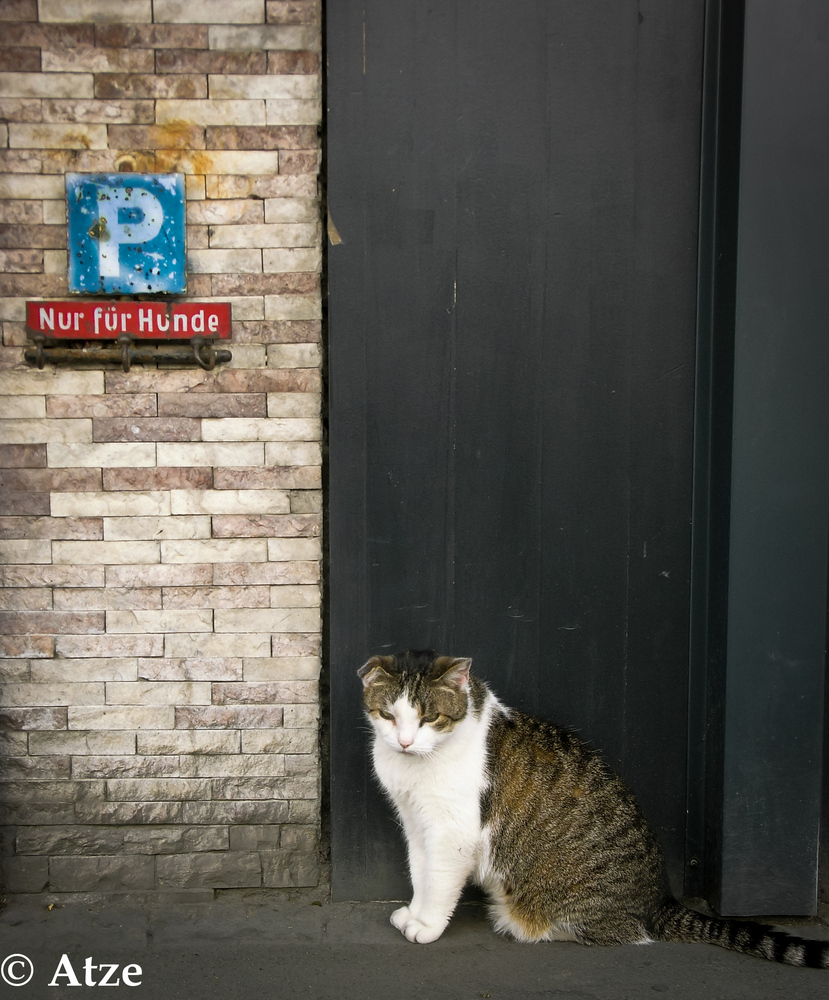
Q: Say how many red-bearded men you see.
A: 0